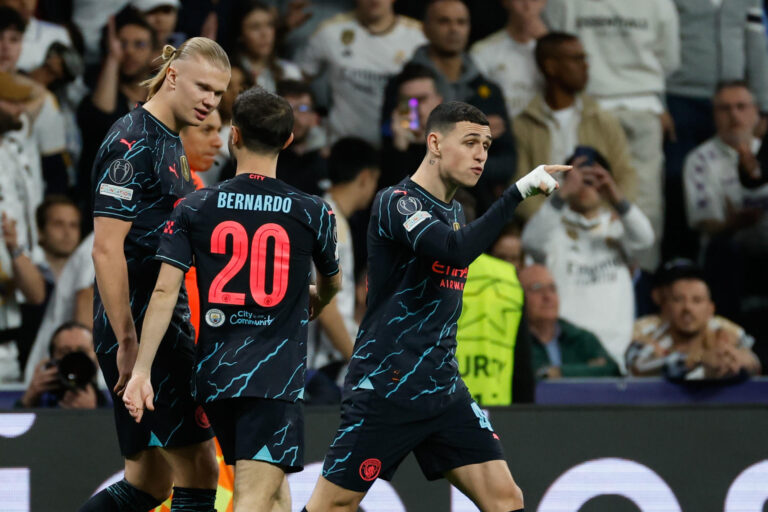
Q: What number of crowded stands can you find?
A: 1